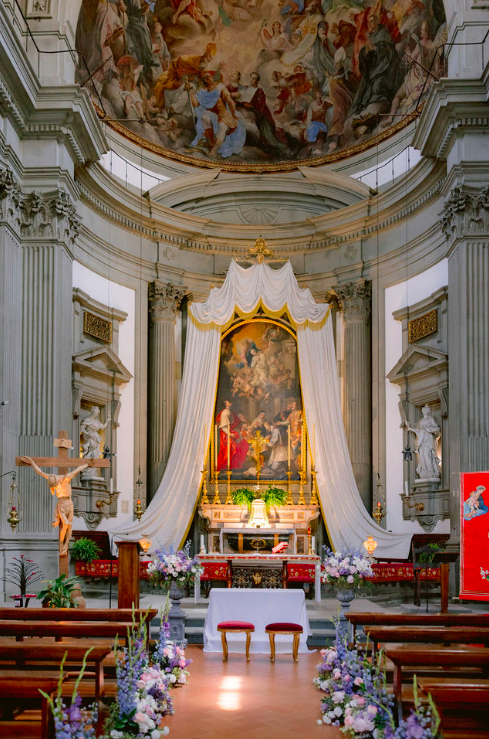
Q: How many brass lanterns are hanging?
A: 3